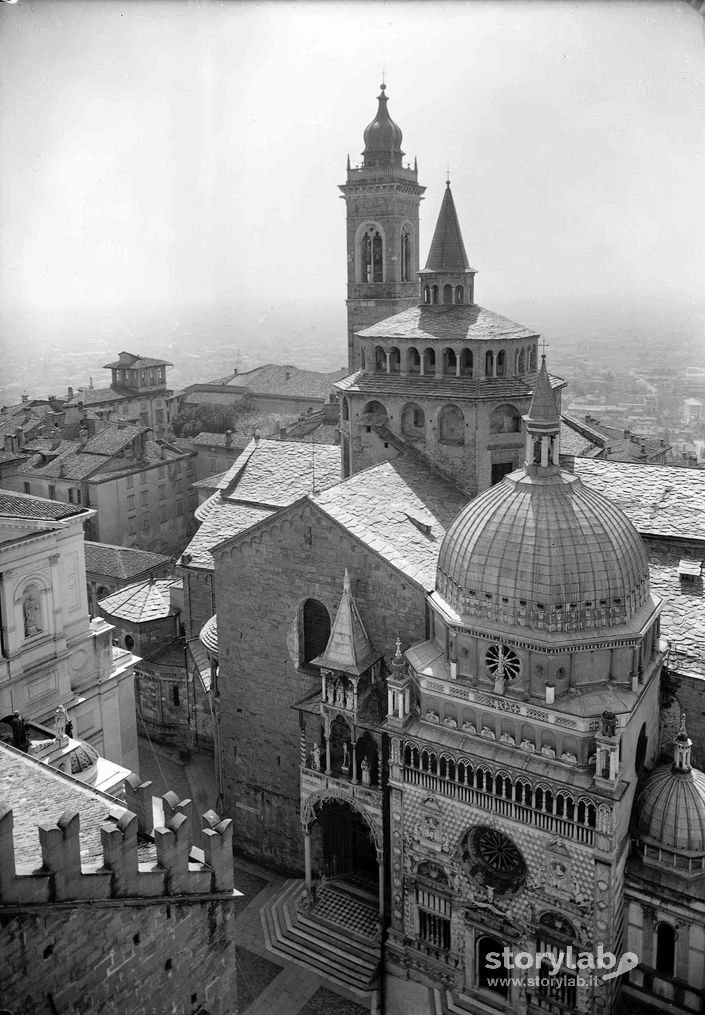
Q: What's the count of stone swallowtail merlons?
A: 7